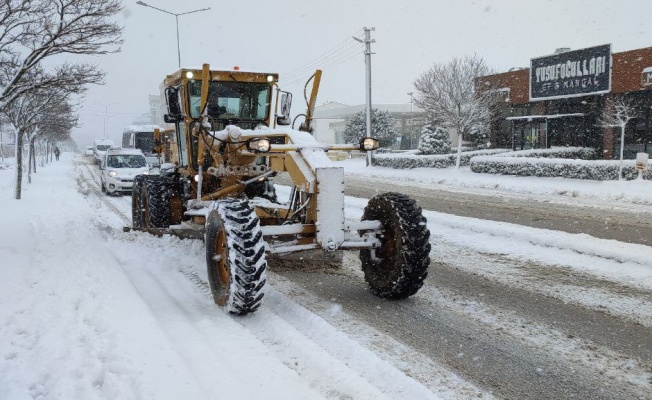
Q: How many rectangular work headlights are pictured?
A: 2